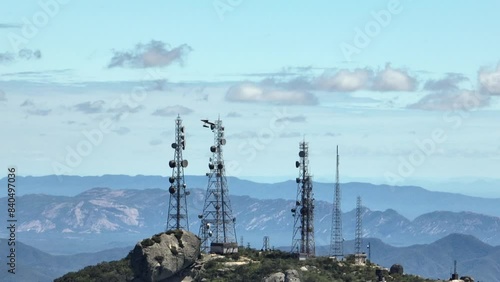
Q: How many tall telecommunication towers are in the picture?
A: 5